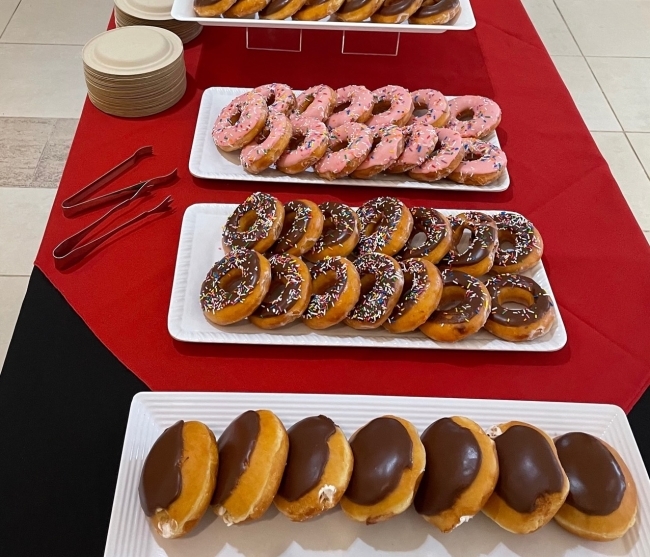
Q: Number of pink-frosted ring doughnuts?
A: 14